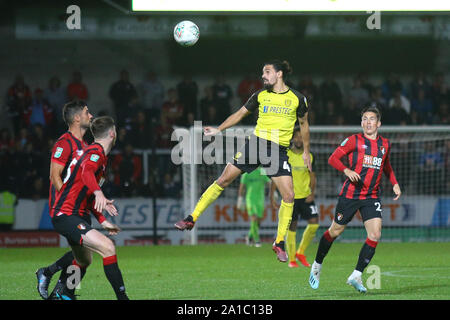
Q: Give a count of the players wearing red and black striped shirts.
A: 3